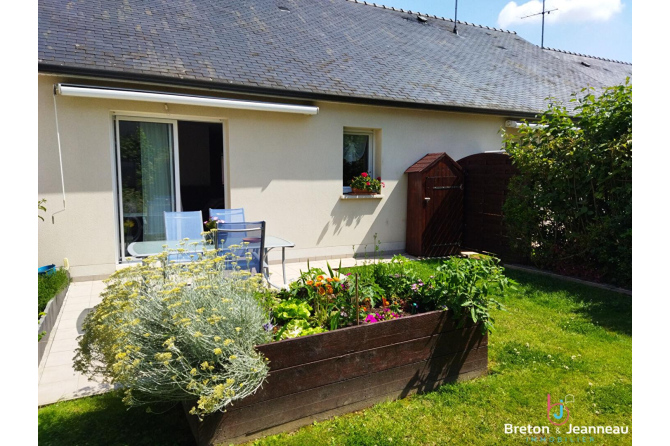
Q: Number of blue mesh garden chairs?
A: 3